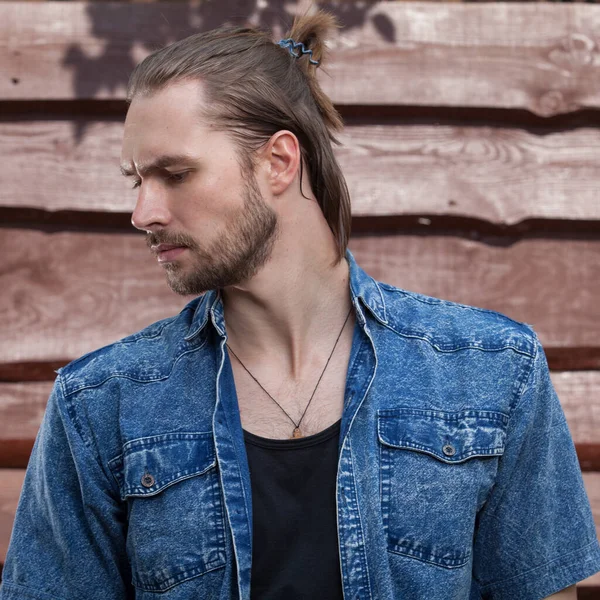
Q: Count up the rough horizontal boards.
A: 5